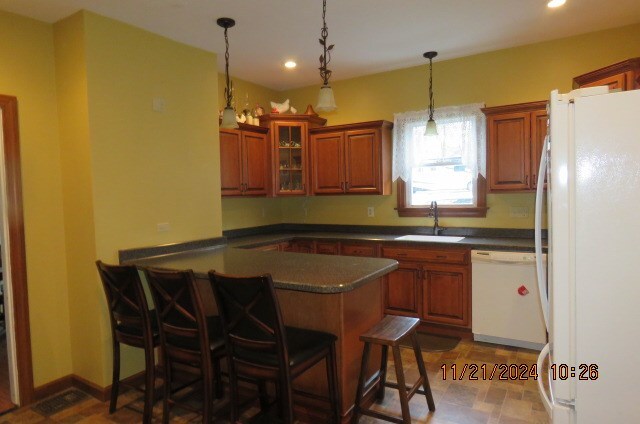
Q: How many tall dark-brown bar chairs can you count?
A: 3